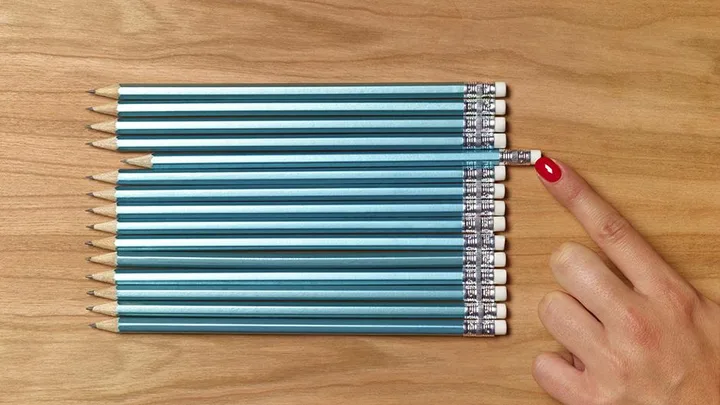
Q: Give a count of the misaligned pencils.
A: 1